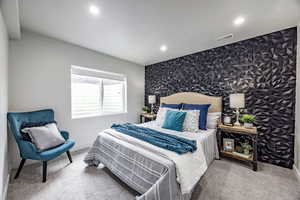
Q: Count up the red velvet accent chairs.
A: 0